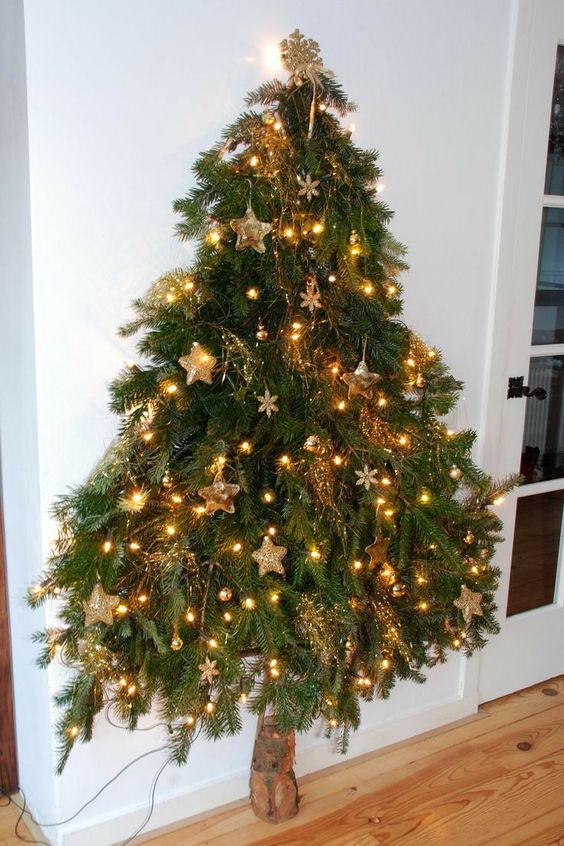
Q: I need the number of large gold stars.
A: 8